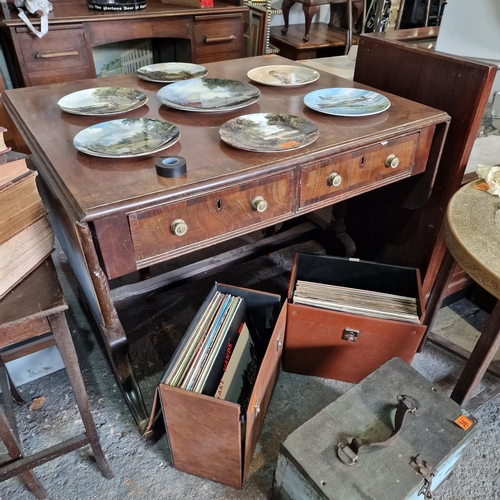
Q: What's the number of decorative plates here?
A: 7